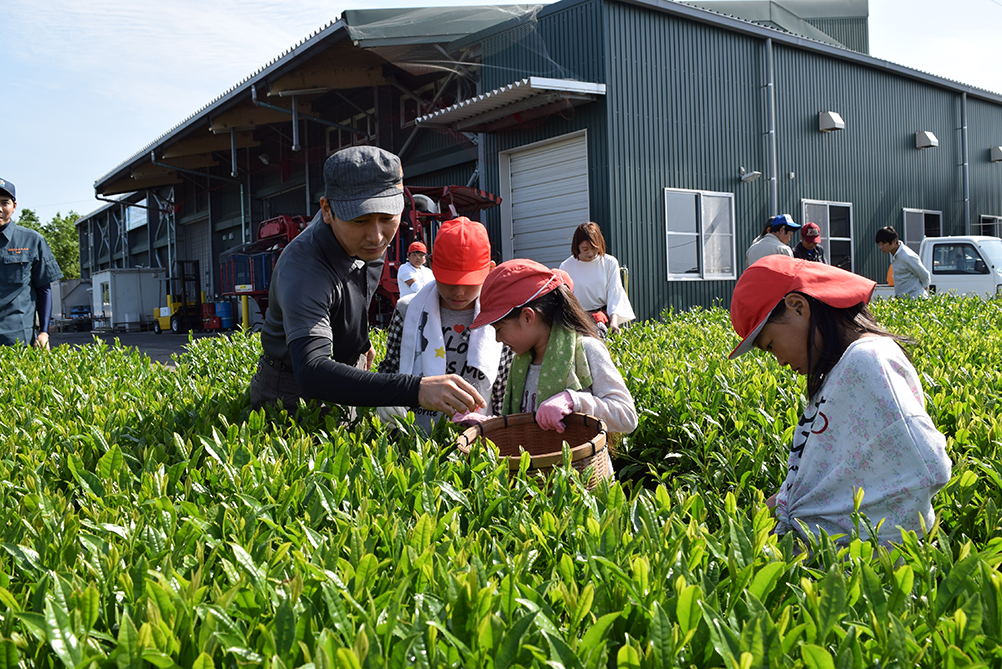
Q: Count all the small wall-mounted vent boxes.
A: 3